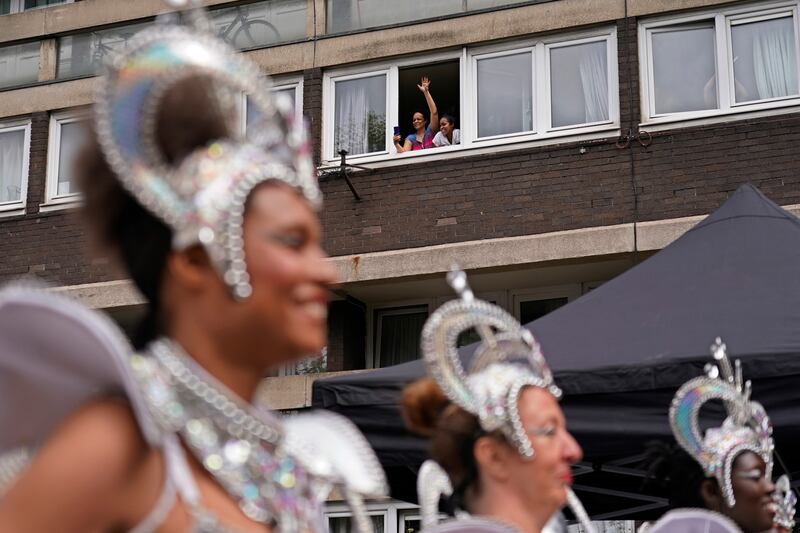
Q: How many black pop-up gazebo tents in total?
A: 1